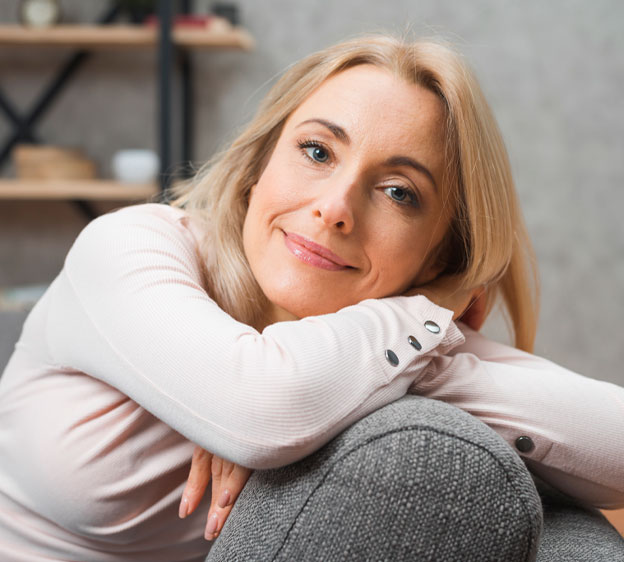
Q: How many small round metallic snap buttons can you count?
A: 4